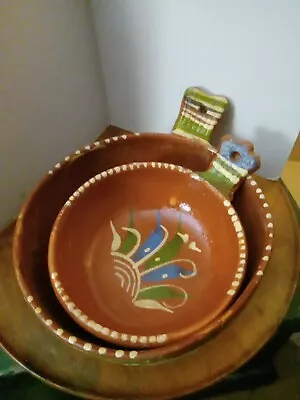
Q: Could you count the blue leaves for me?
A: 2